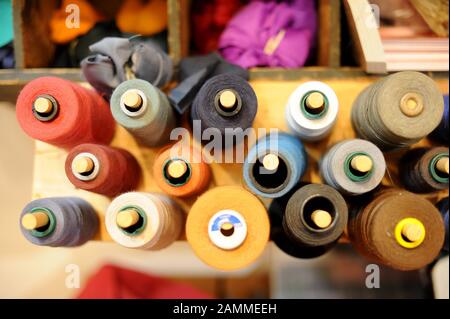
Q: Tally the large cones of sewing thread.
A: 15